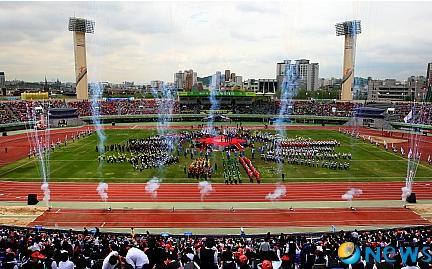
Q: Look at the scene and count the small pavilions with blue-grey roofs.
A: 2